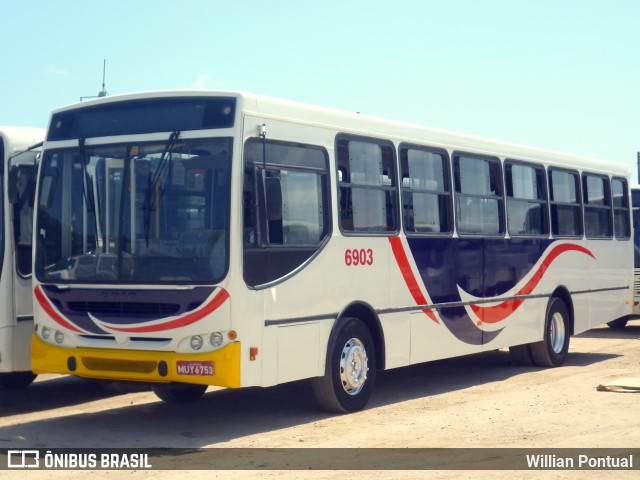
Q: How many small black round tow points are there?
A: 2